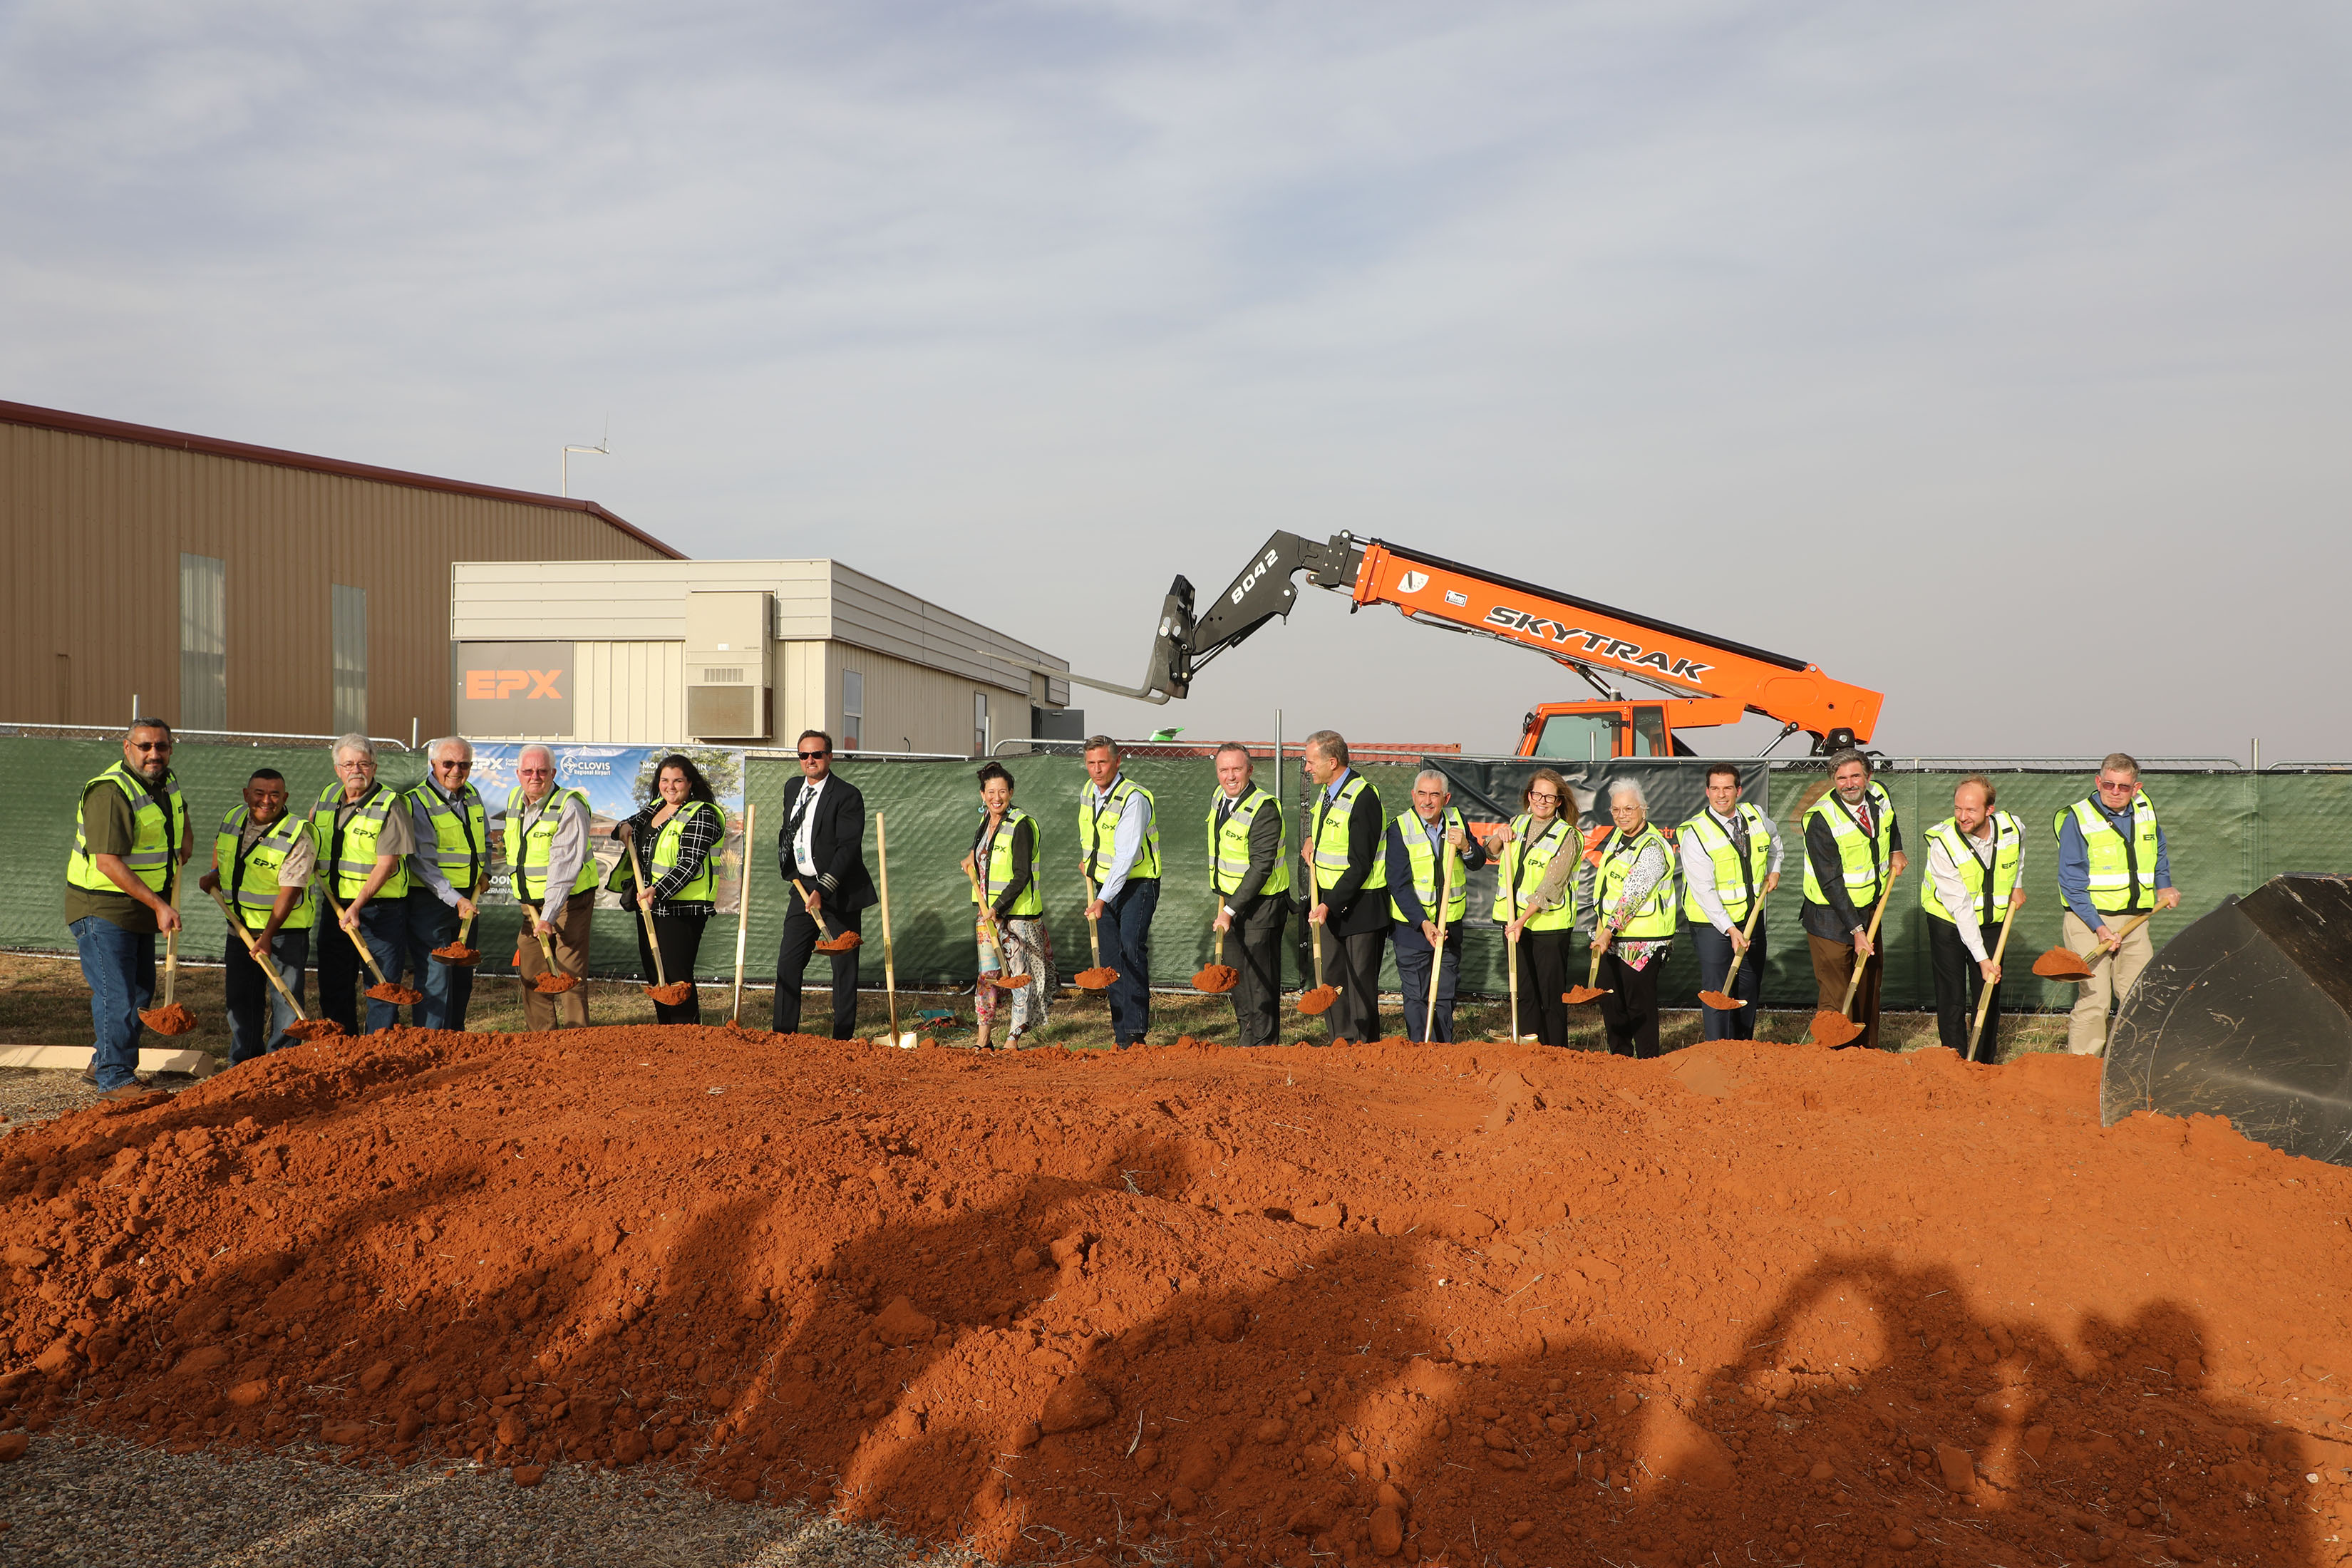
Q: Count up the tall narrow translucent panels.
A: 2